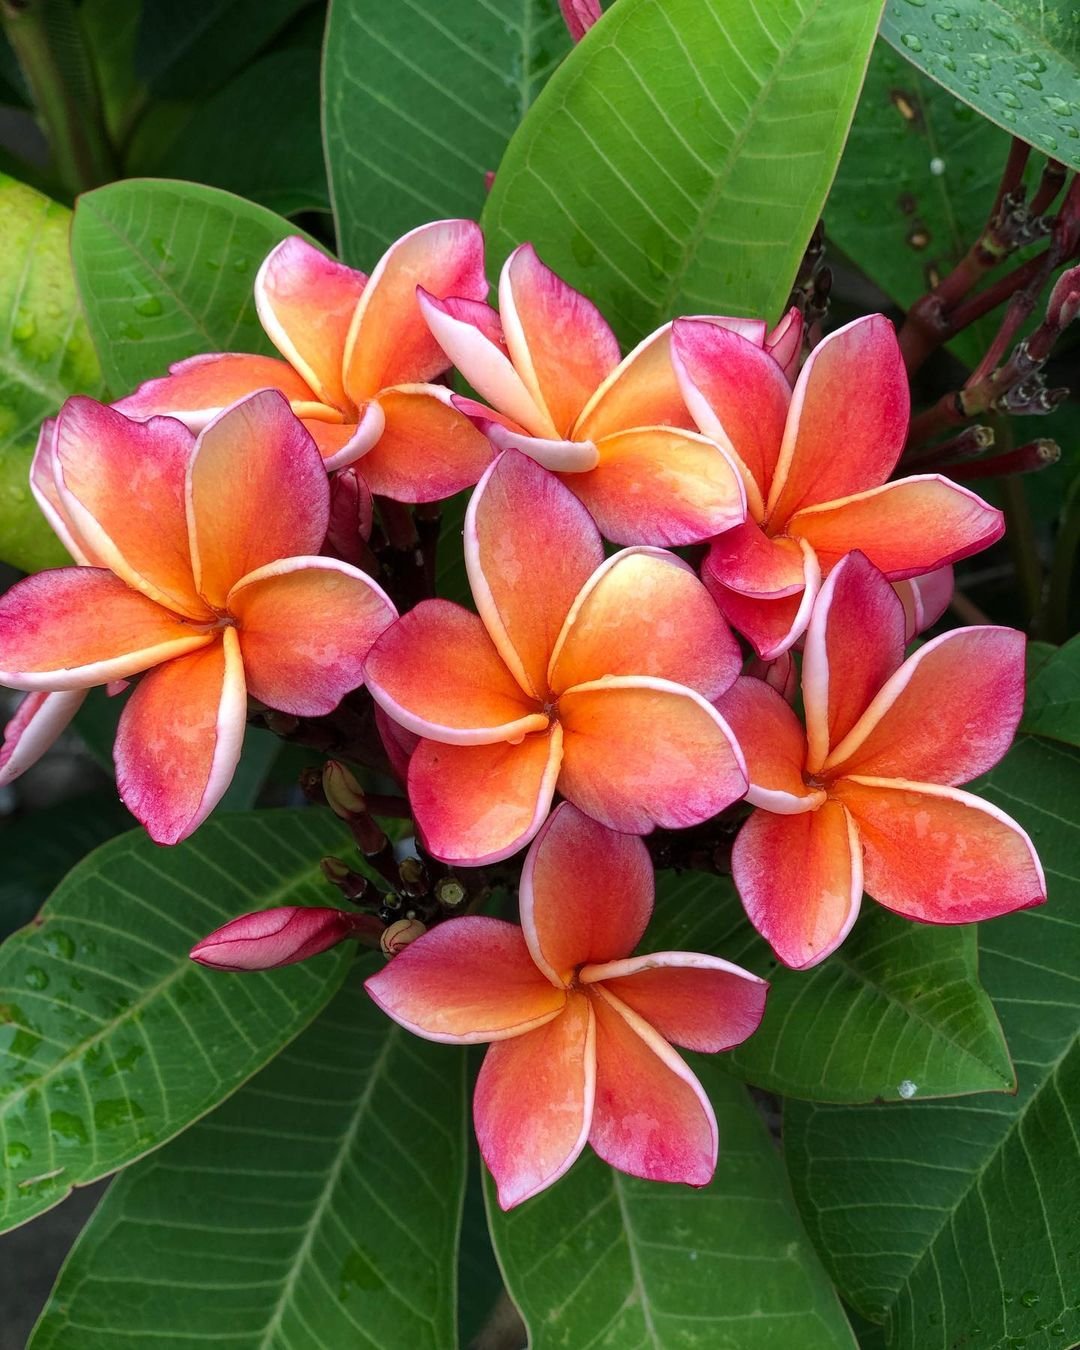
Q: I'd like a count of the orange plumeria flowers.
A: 7